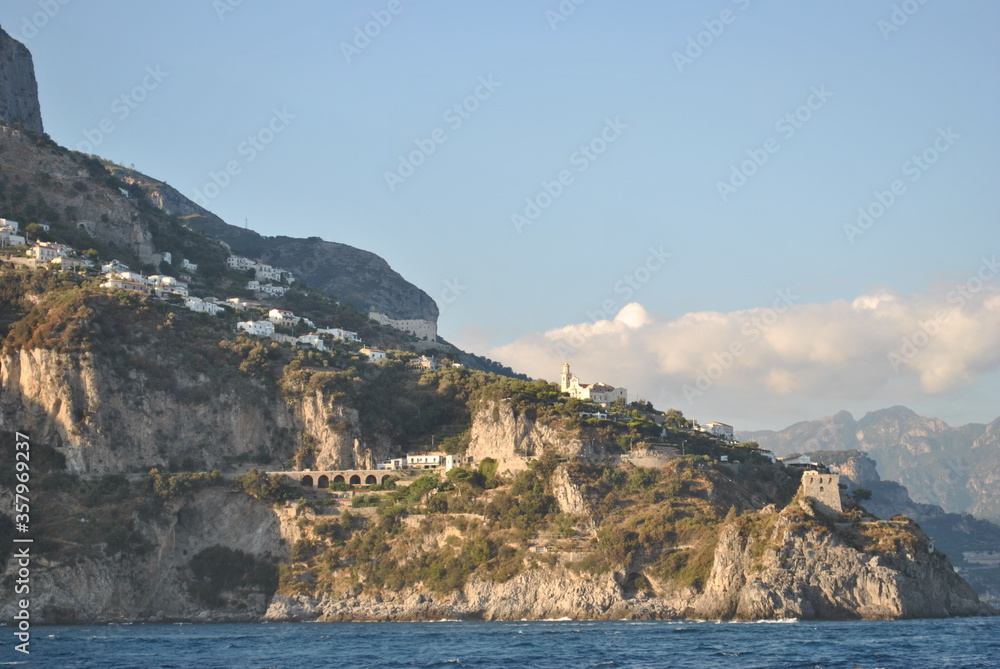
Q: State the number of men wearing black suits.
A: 0